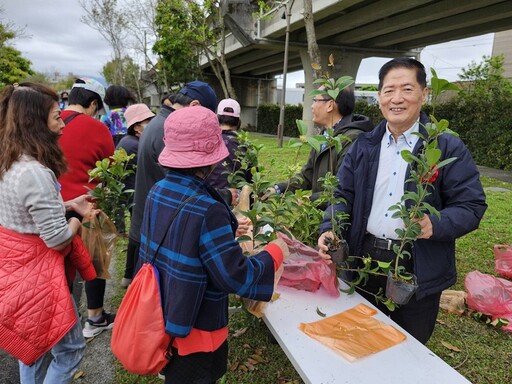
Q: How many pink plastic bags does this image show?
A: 3